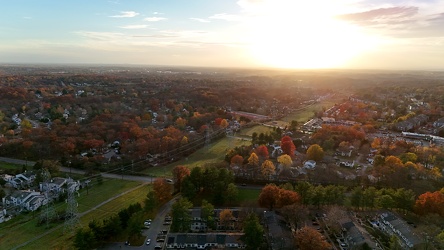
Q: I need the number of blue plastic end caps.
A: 0